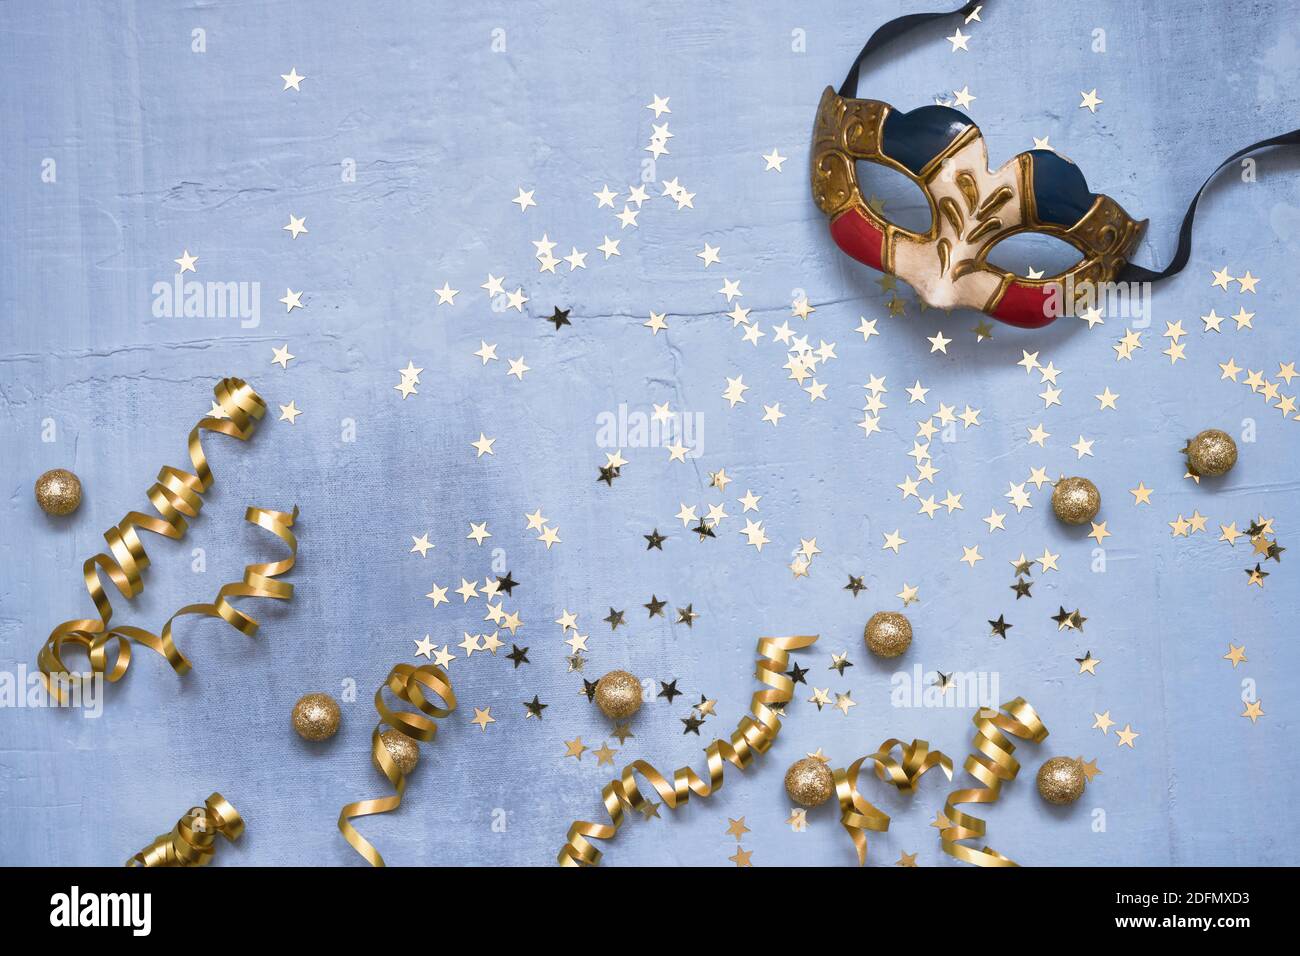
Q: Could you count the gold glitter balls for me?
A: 9